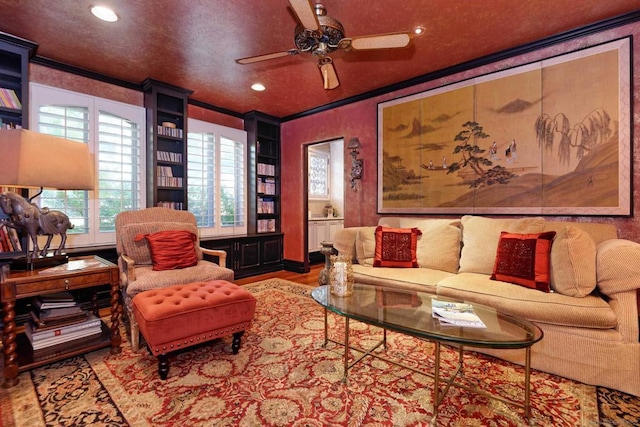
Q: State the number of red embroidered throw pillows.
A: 2